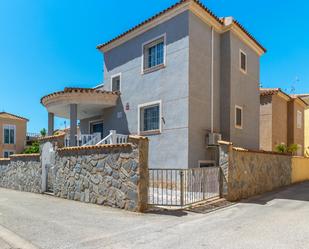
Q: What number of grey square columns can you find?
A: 2